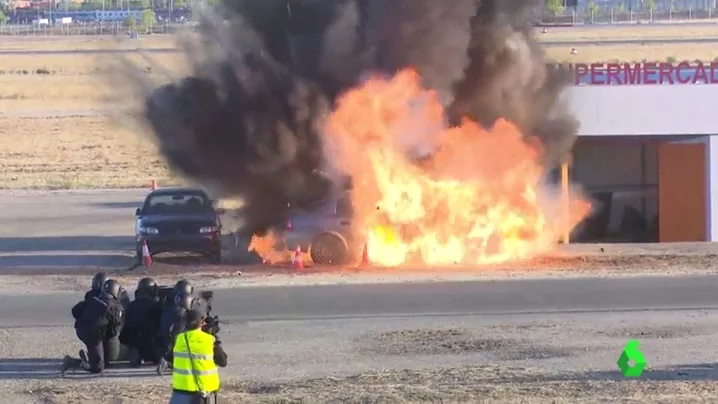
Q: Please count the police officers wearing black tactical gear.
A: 5